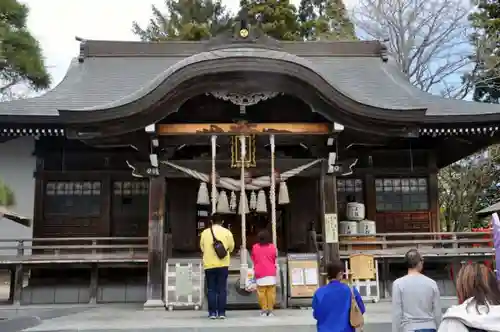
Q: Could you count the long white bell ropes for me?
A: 3